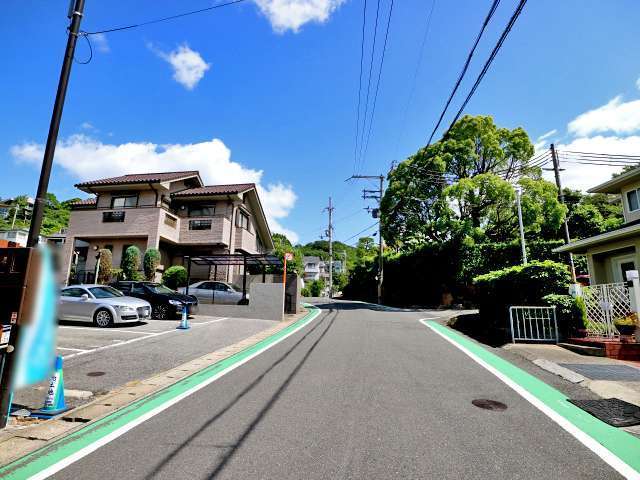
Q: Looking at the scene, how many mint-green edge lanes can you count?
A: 2